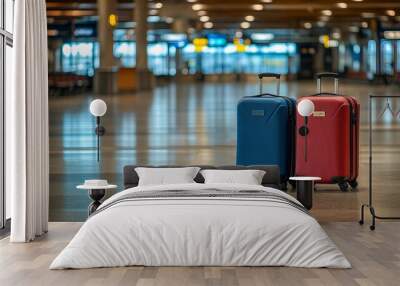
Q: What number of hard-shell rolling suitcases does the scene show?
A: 2